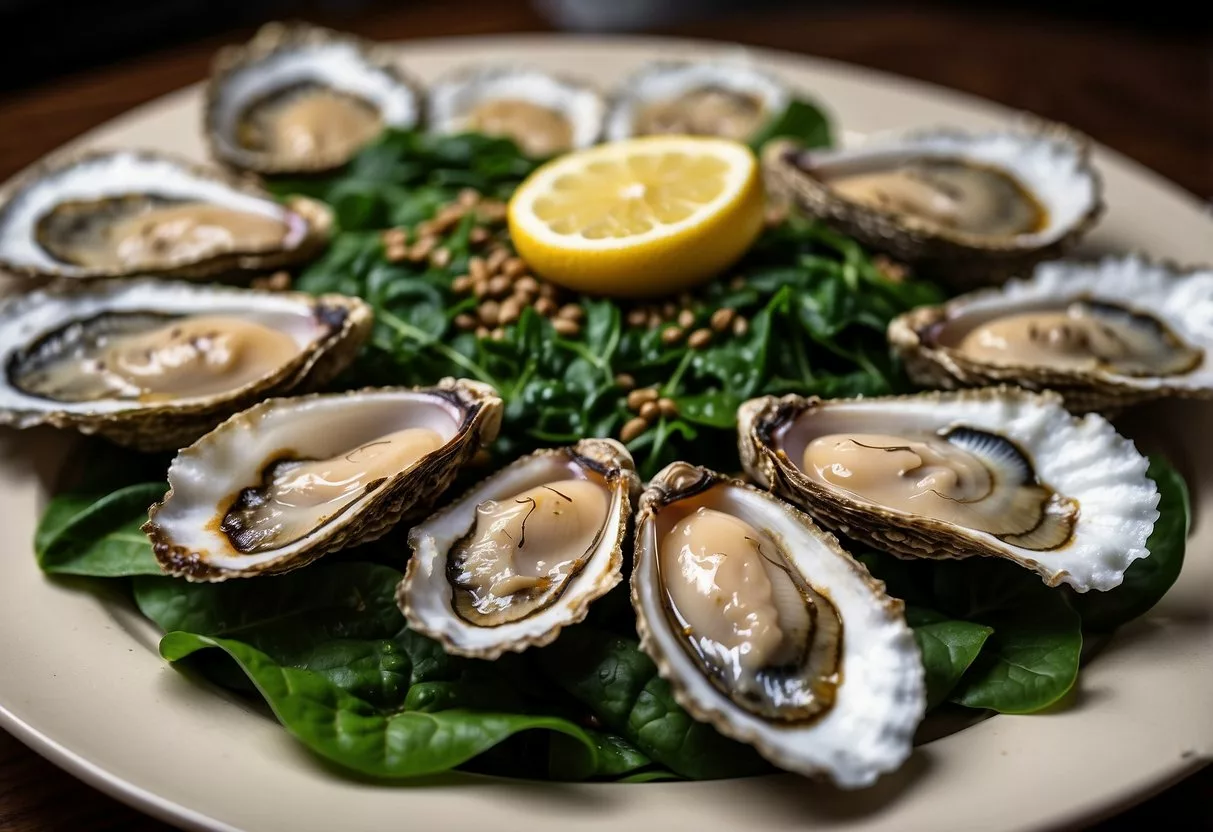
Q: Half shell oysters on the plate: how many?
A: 11